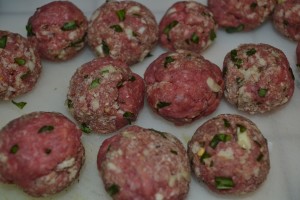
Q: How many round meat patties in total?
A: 12